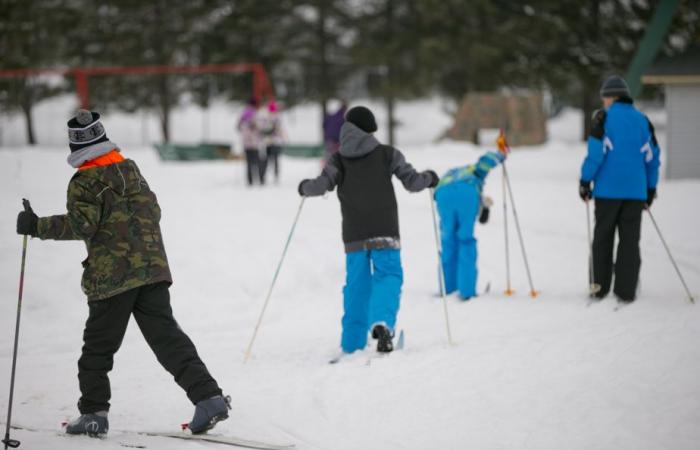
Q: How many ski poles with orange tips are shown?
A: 2